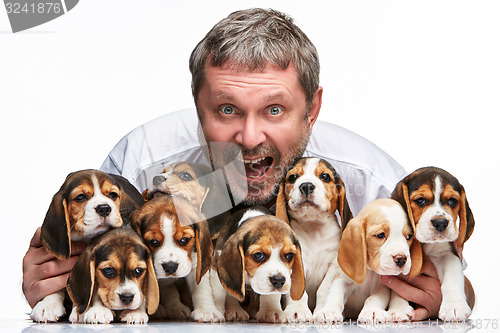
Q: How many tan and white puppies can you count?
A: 1